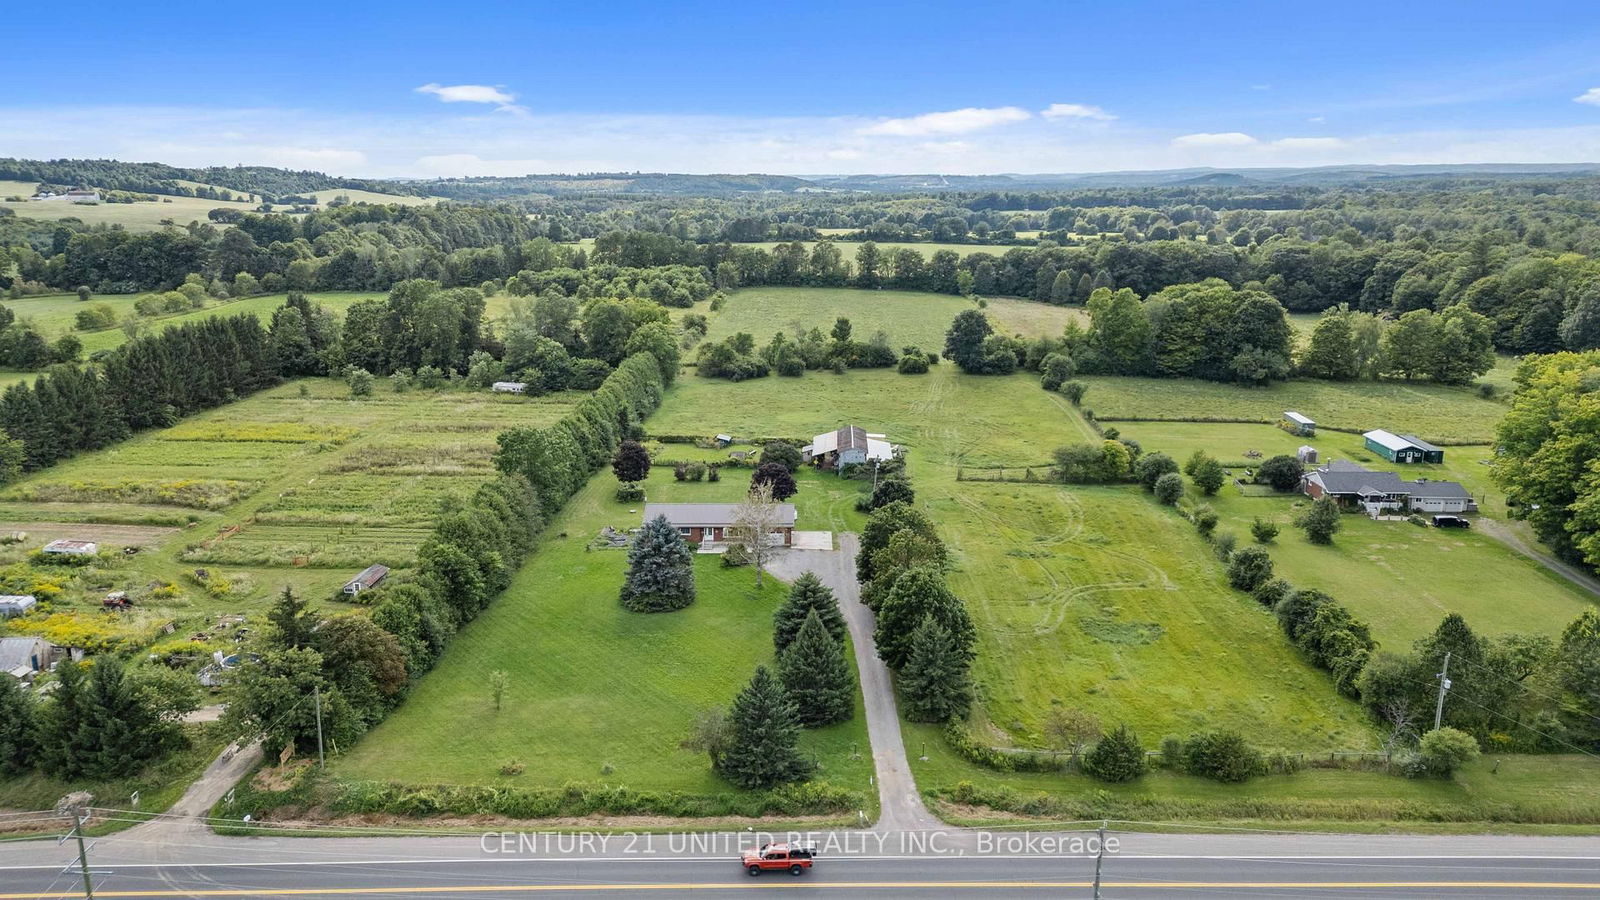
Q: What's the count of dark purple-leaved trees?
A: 2